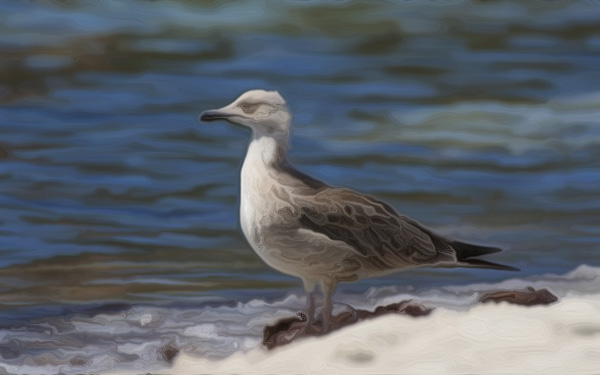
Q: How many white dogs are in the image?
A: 0